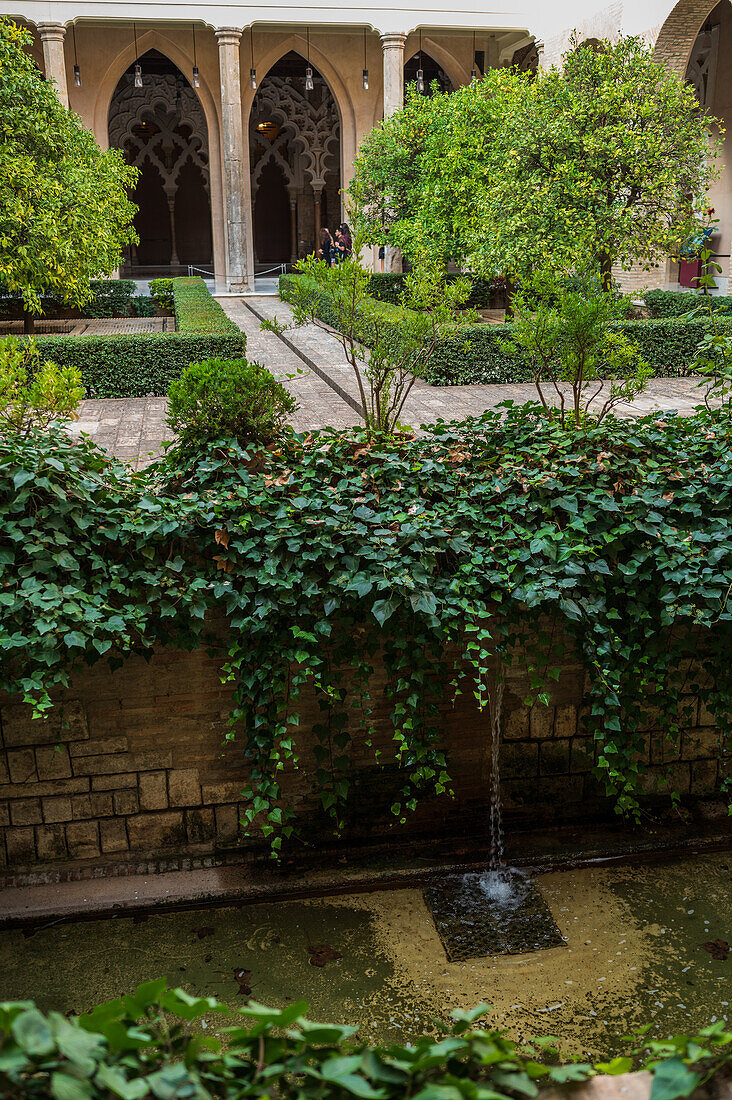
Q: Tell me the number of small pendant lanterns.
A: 8